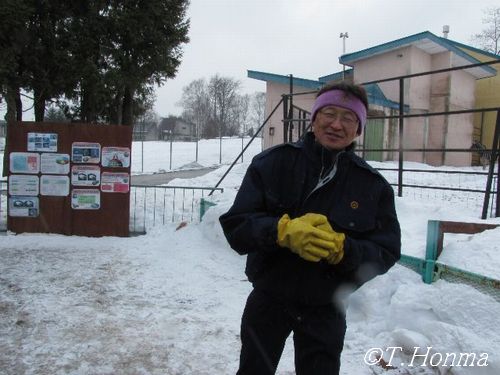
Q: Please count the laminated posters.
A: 11